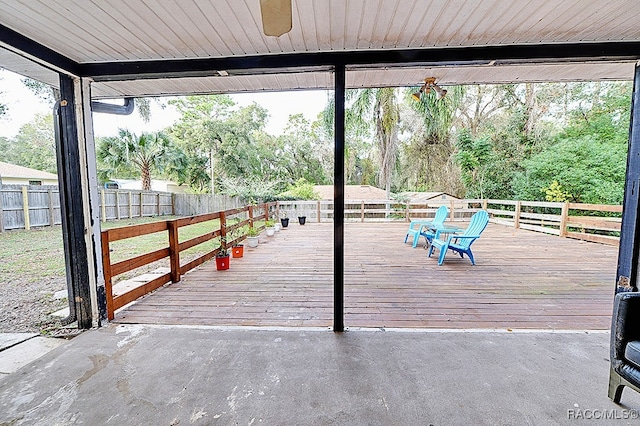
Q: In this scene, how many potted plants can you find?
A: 7